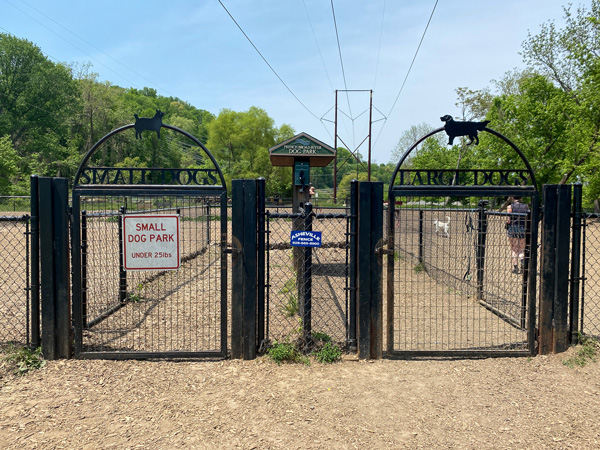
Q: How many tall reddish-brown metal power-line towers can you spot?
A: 1